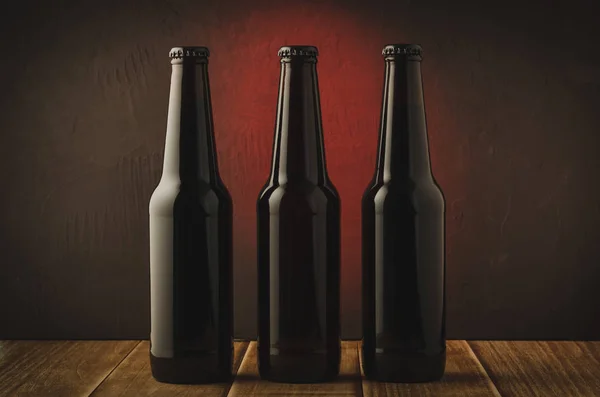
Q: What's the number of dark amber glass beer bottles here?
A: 3